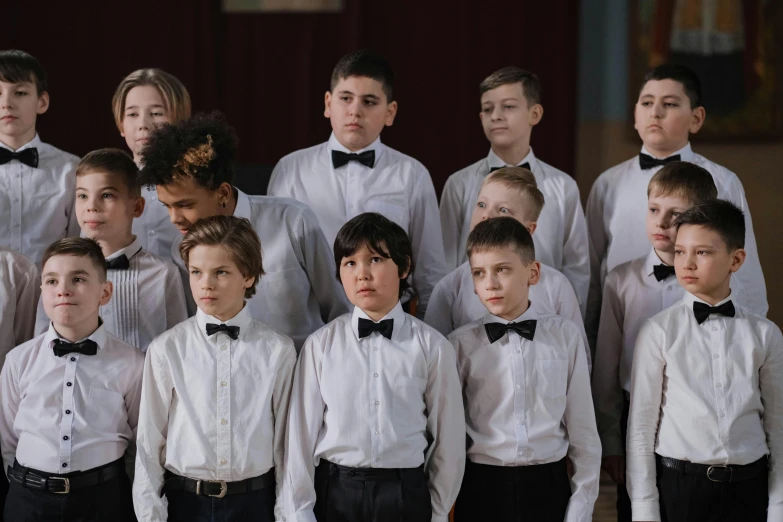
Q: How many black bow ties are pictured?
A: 11